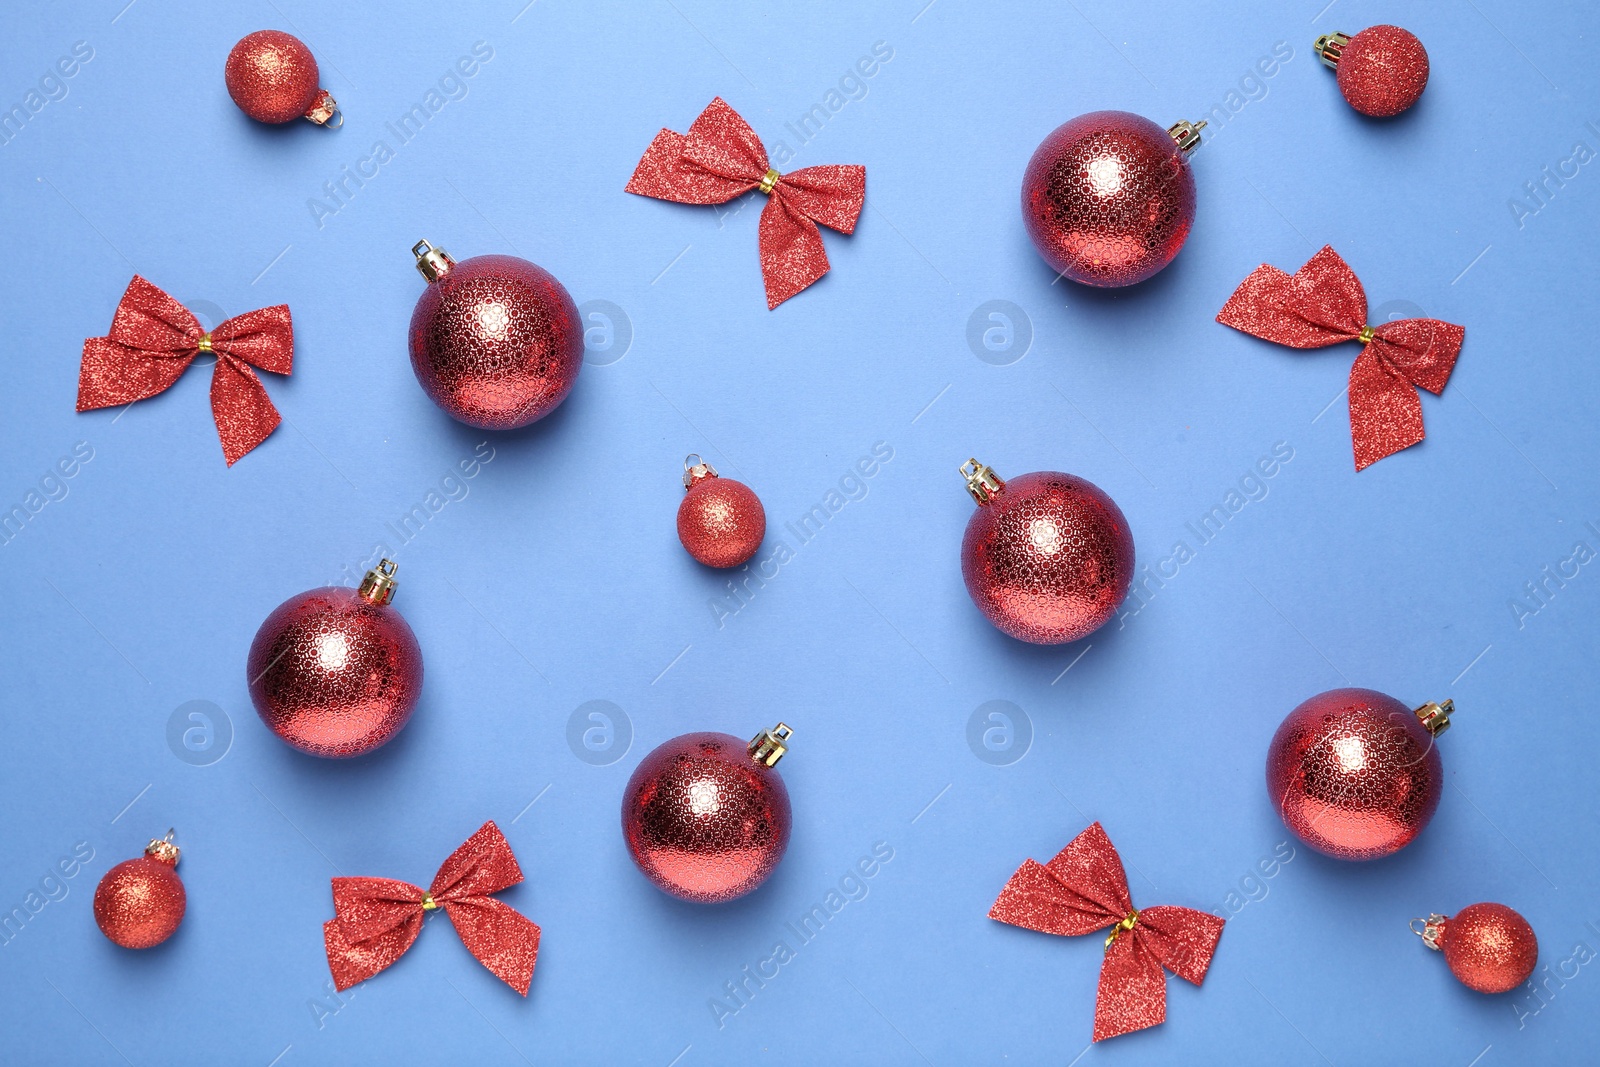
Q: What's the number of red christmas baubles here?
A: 11